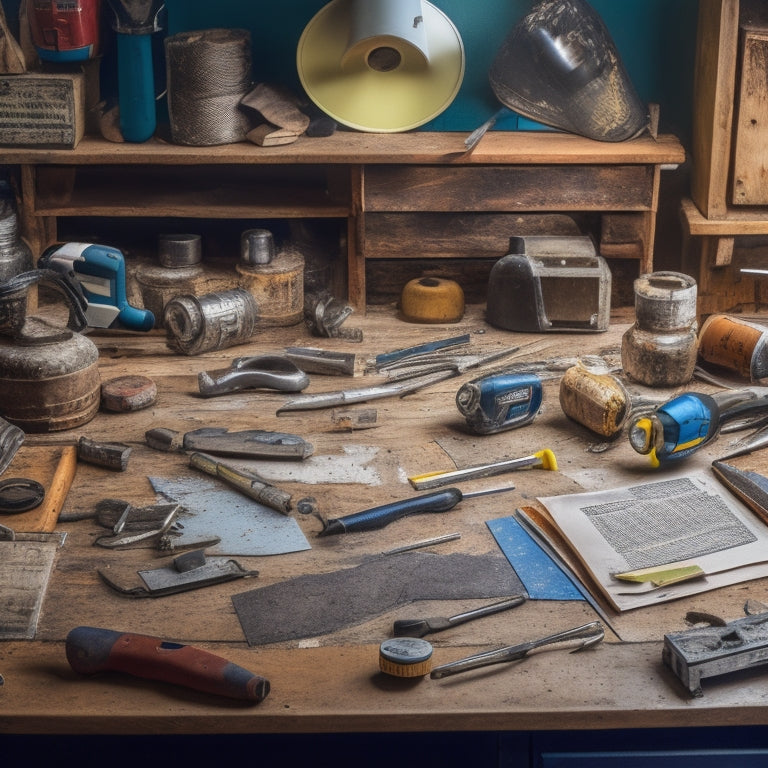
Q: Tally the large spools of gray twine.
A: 1